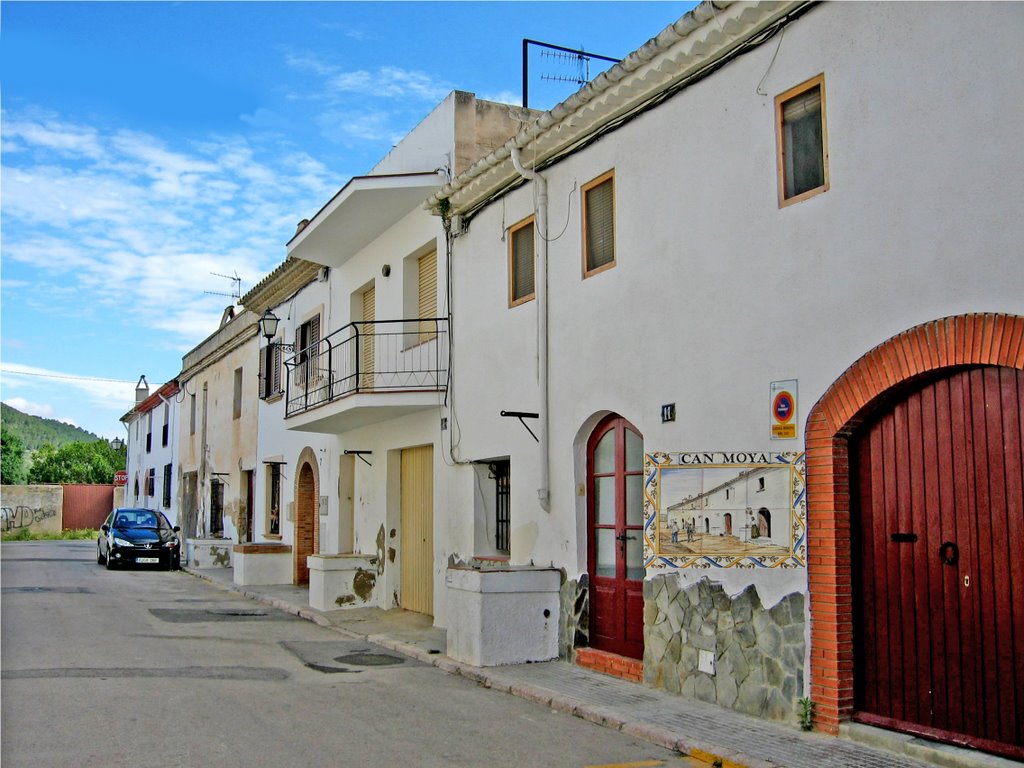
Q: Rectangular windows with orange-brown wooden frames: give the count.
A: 3